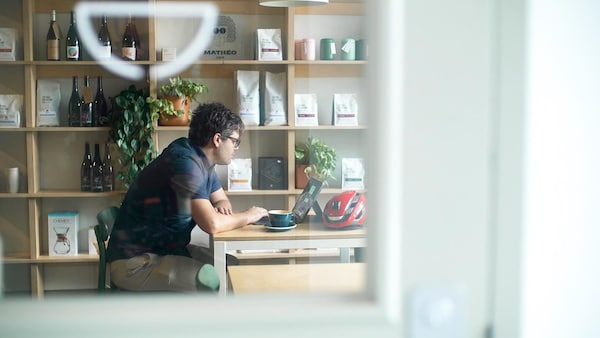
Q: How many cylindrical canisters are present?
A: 5